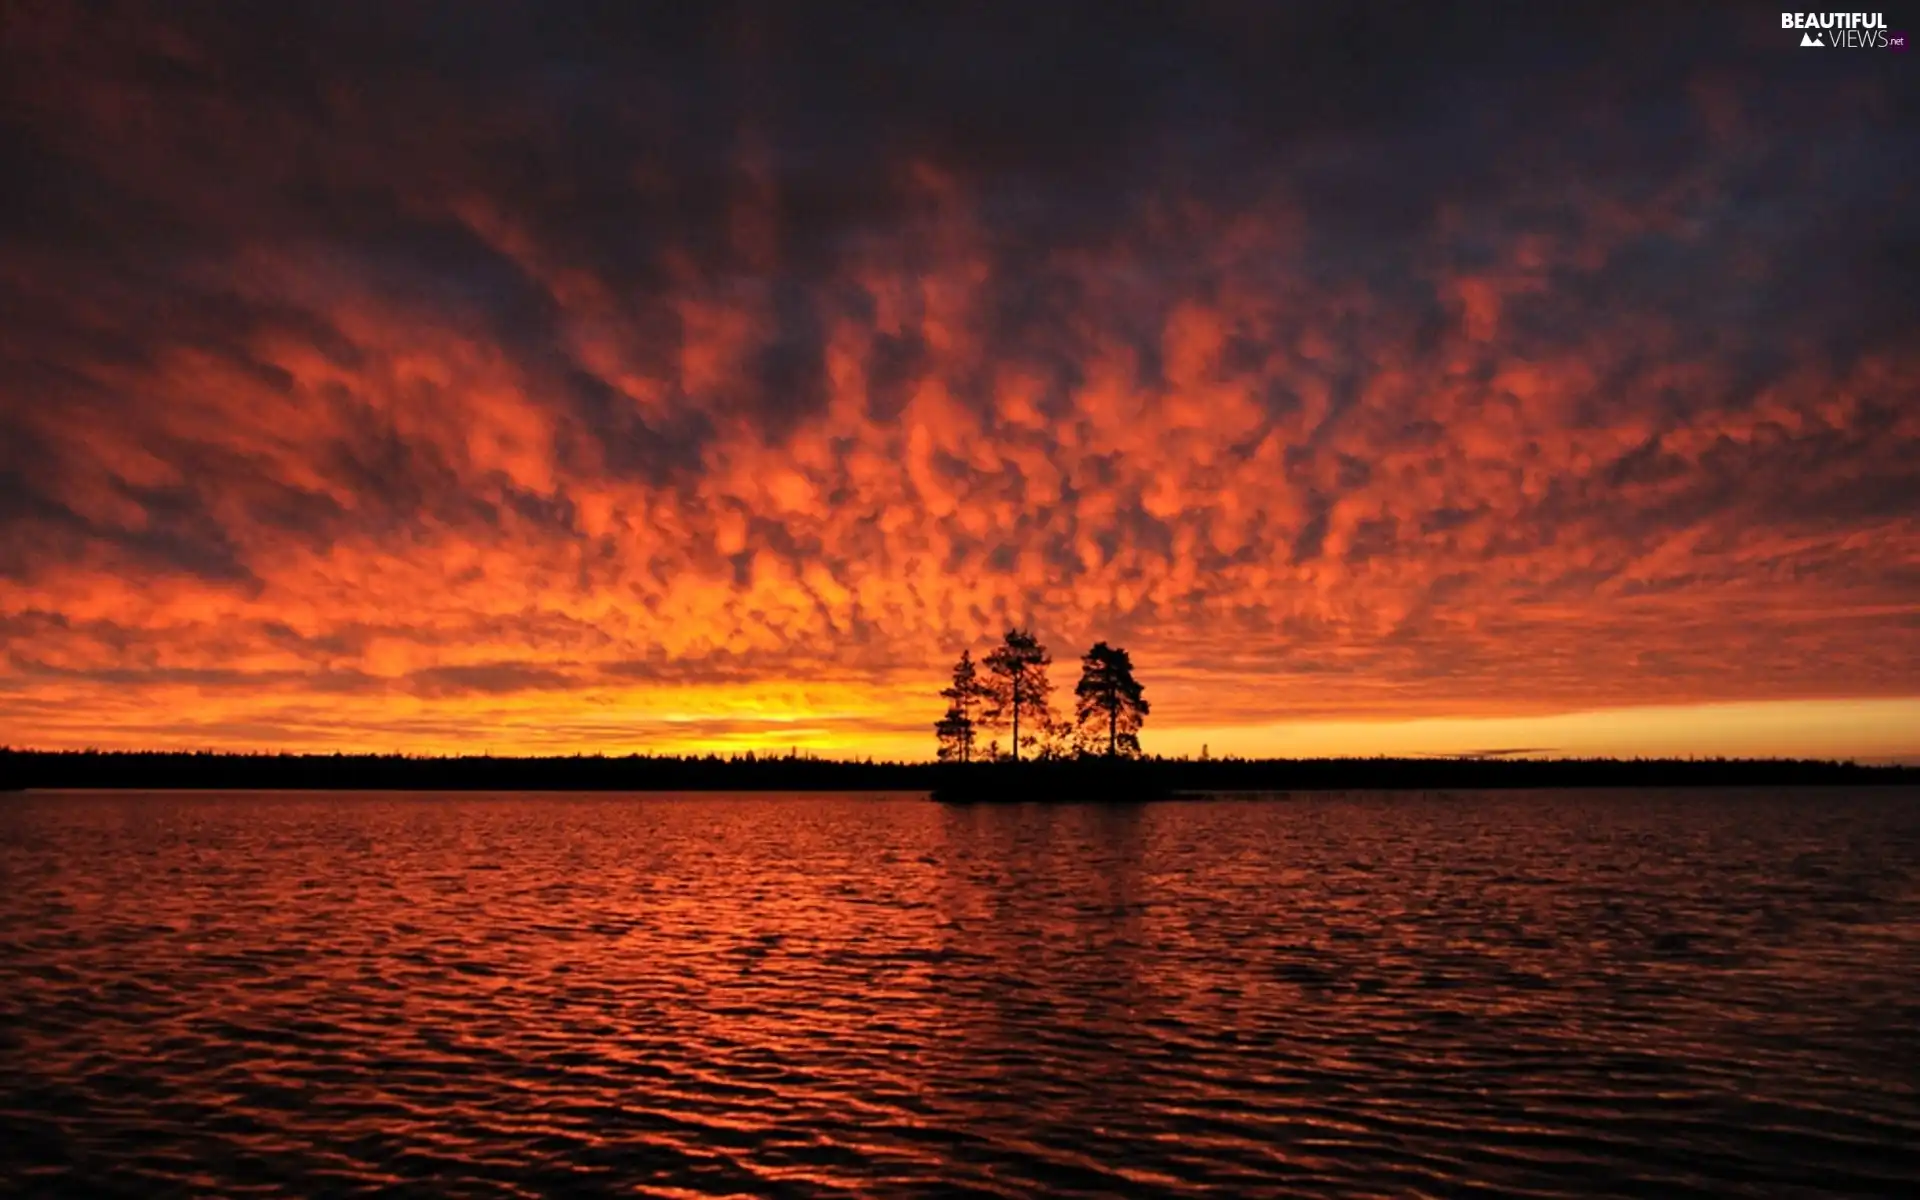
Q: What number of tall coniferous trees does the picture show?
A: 3